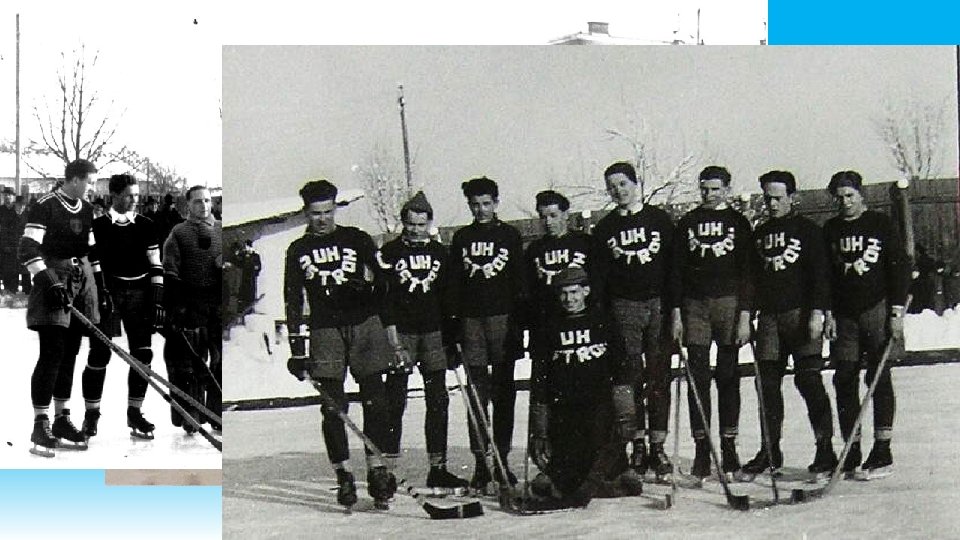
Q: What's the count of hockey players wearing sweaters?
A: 12